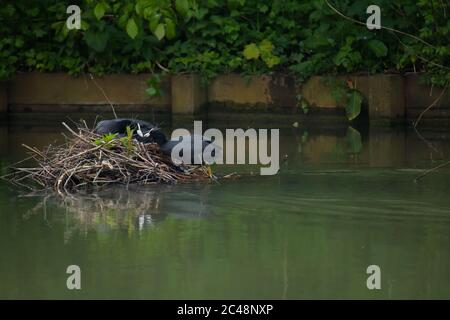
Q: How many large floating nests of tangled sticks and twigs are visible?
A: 1